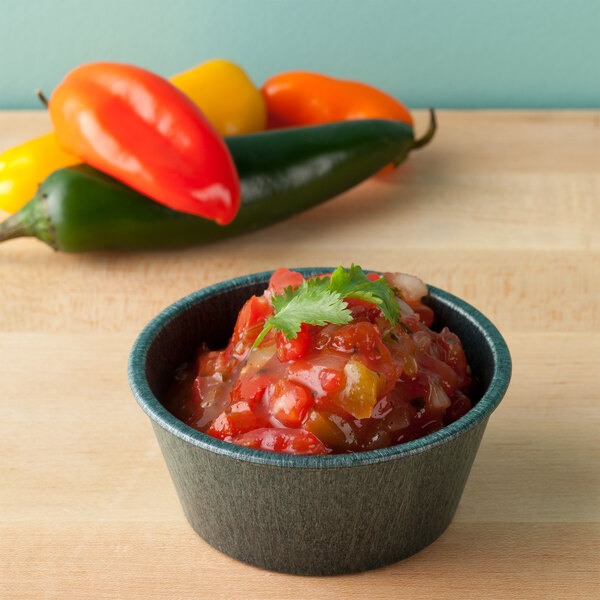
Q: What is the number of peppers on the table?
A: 5